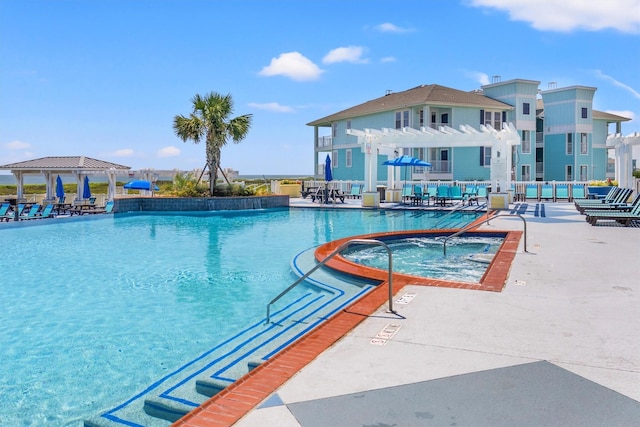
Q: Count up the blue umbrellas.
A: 5